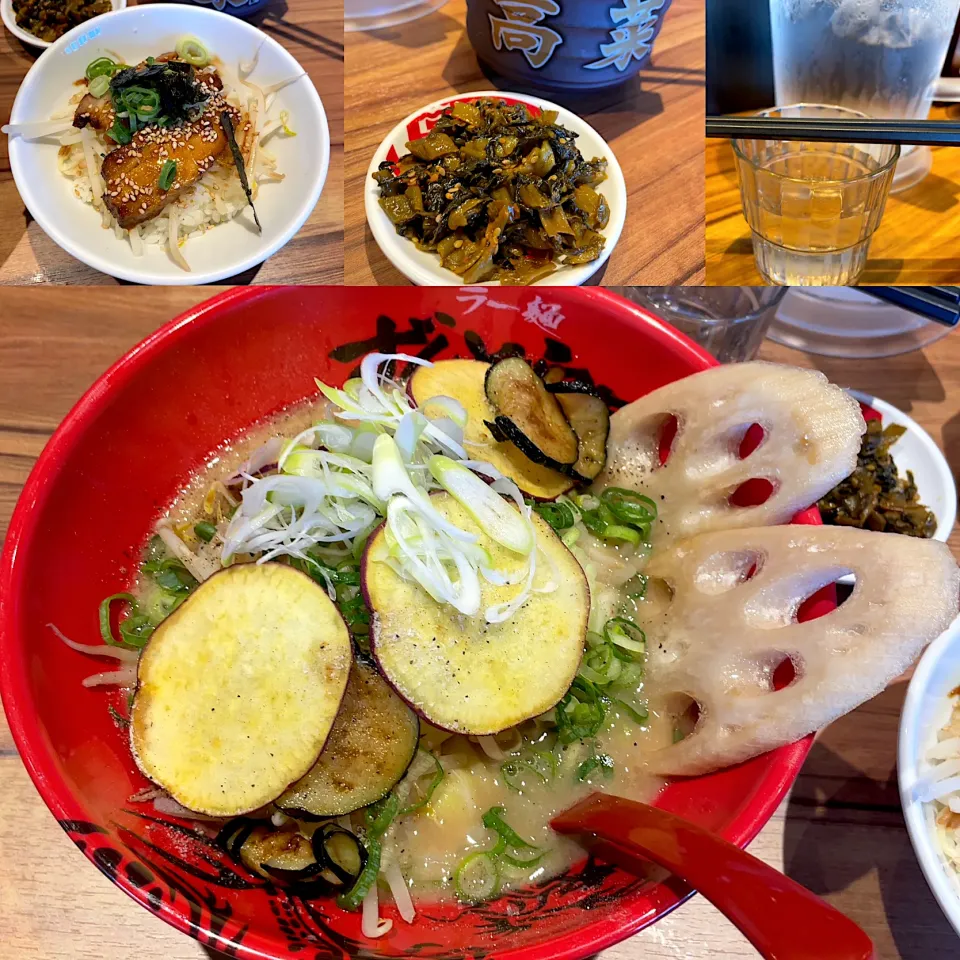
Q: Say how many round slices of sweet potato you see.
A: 3